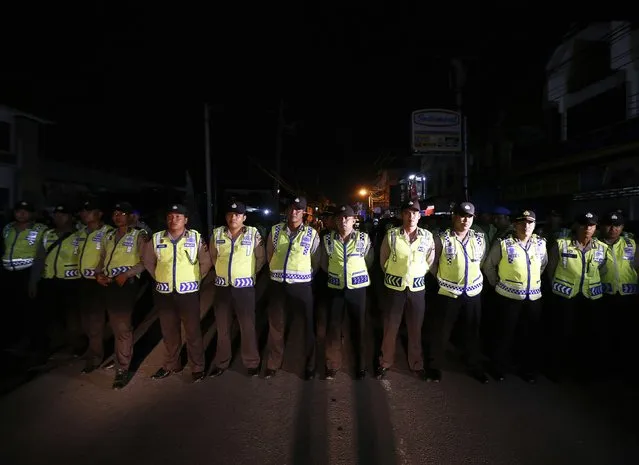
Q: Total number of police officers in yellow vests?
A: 13